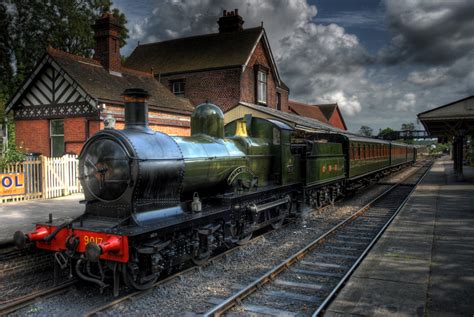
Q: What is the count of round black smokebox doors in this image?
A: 1